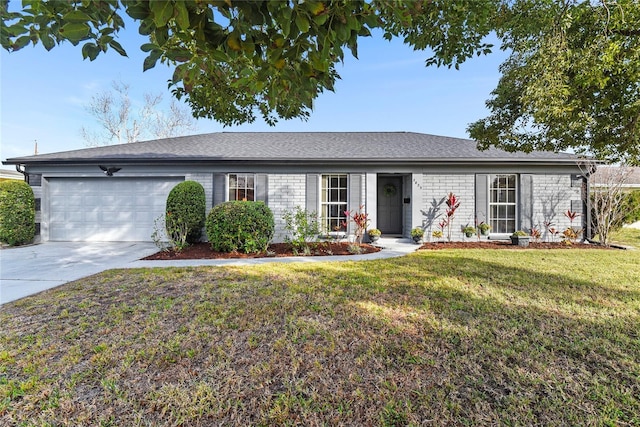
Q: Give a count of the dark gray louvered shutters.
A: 6